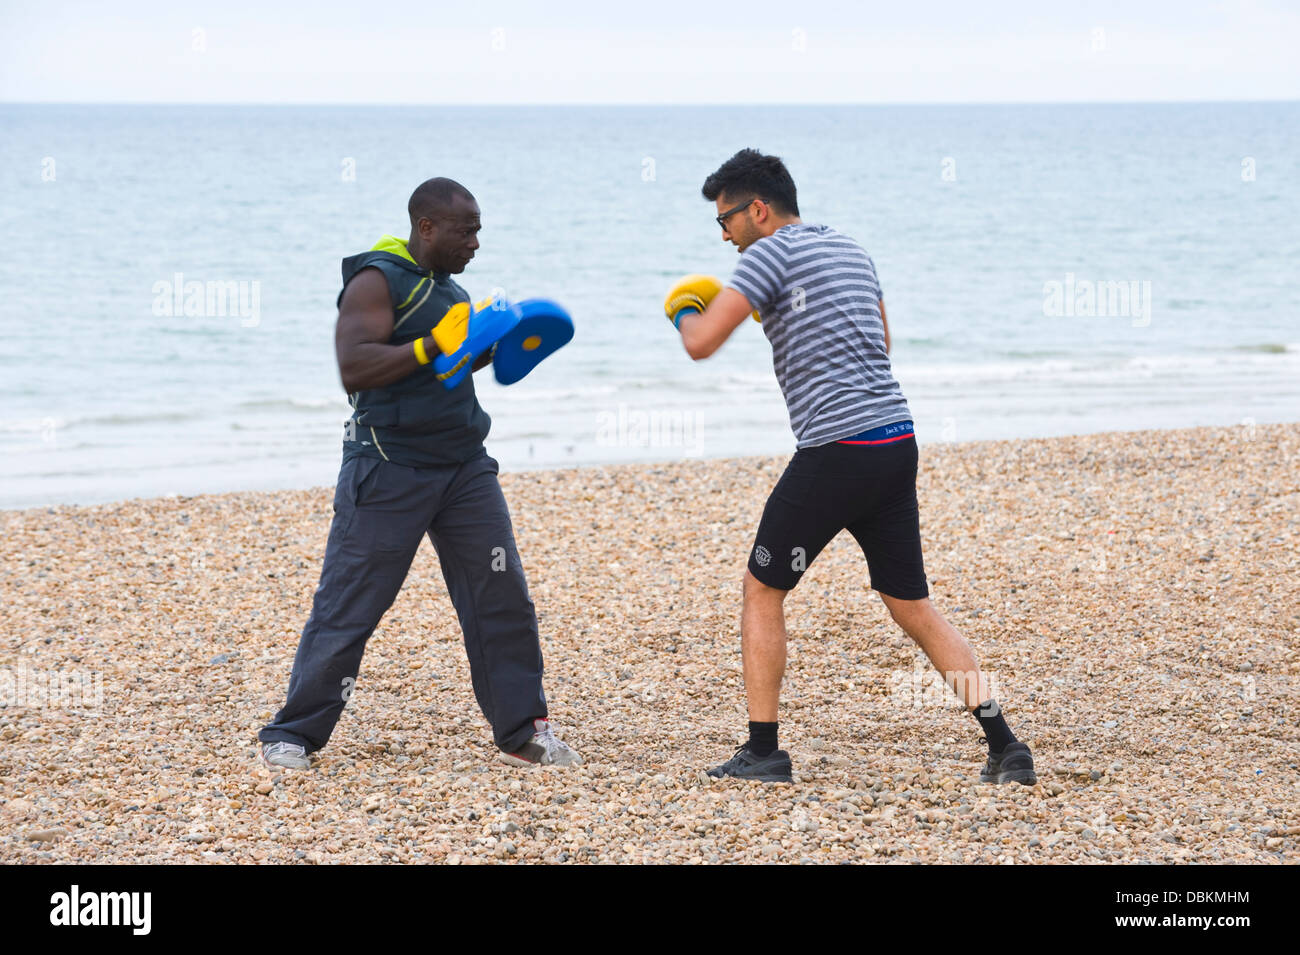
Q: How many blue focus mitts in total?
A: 2